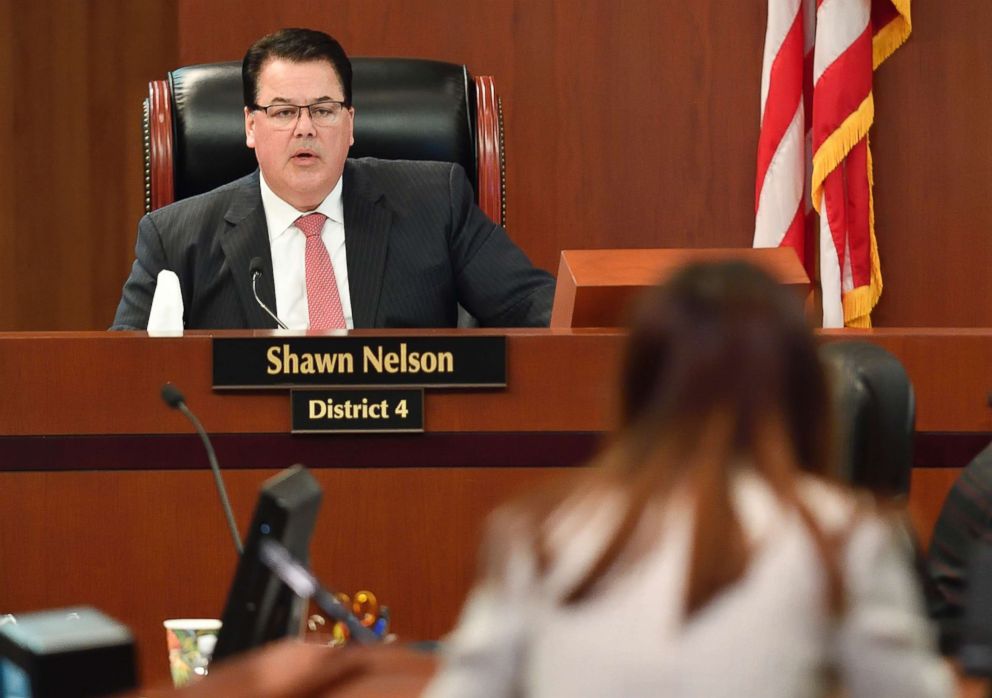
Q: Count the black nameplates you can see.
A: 2